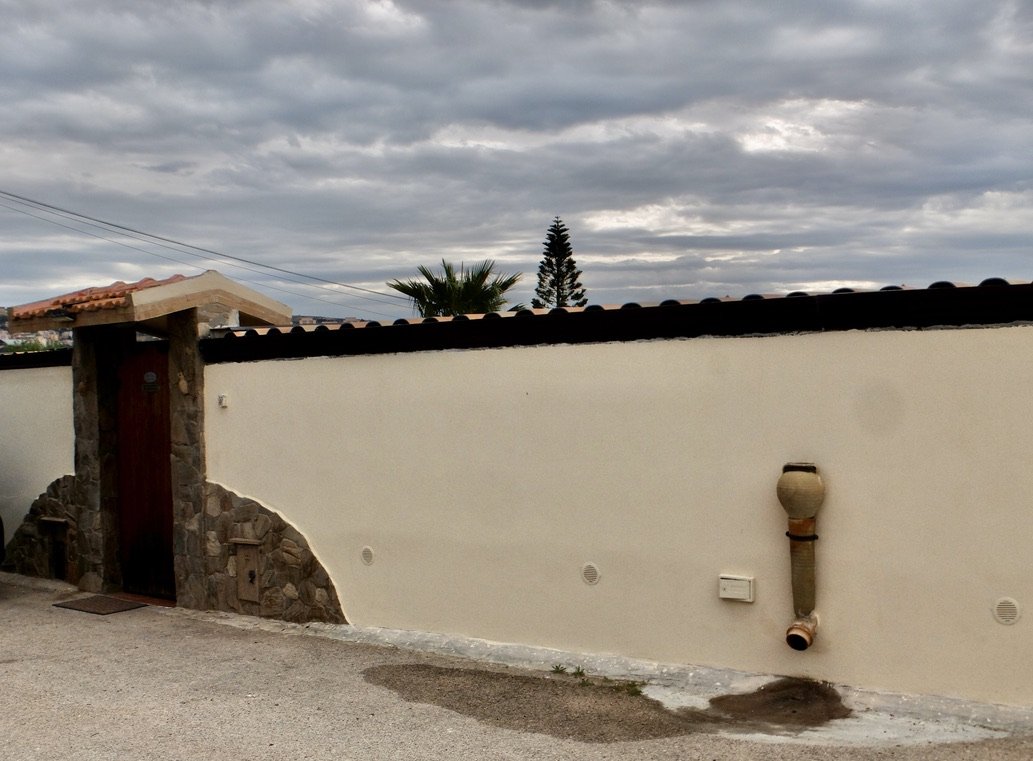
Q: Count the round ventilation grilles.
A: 3